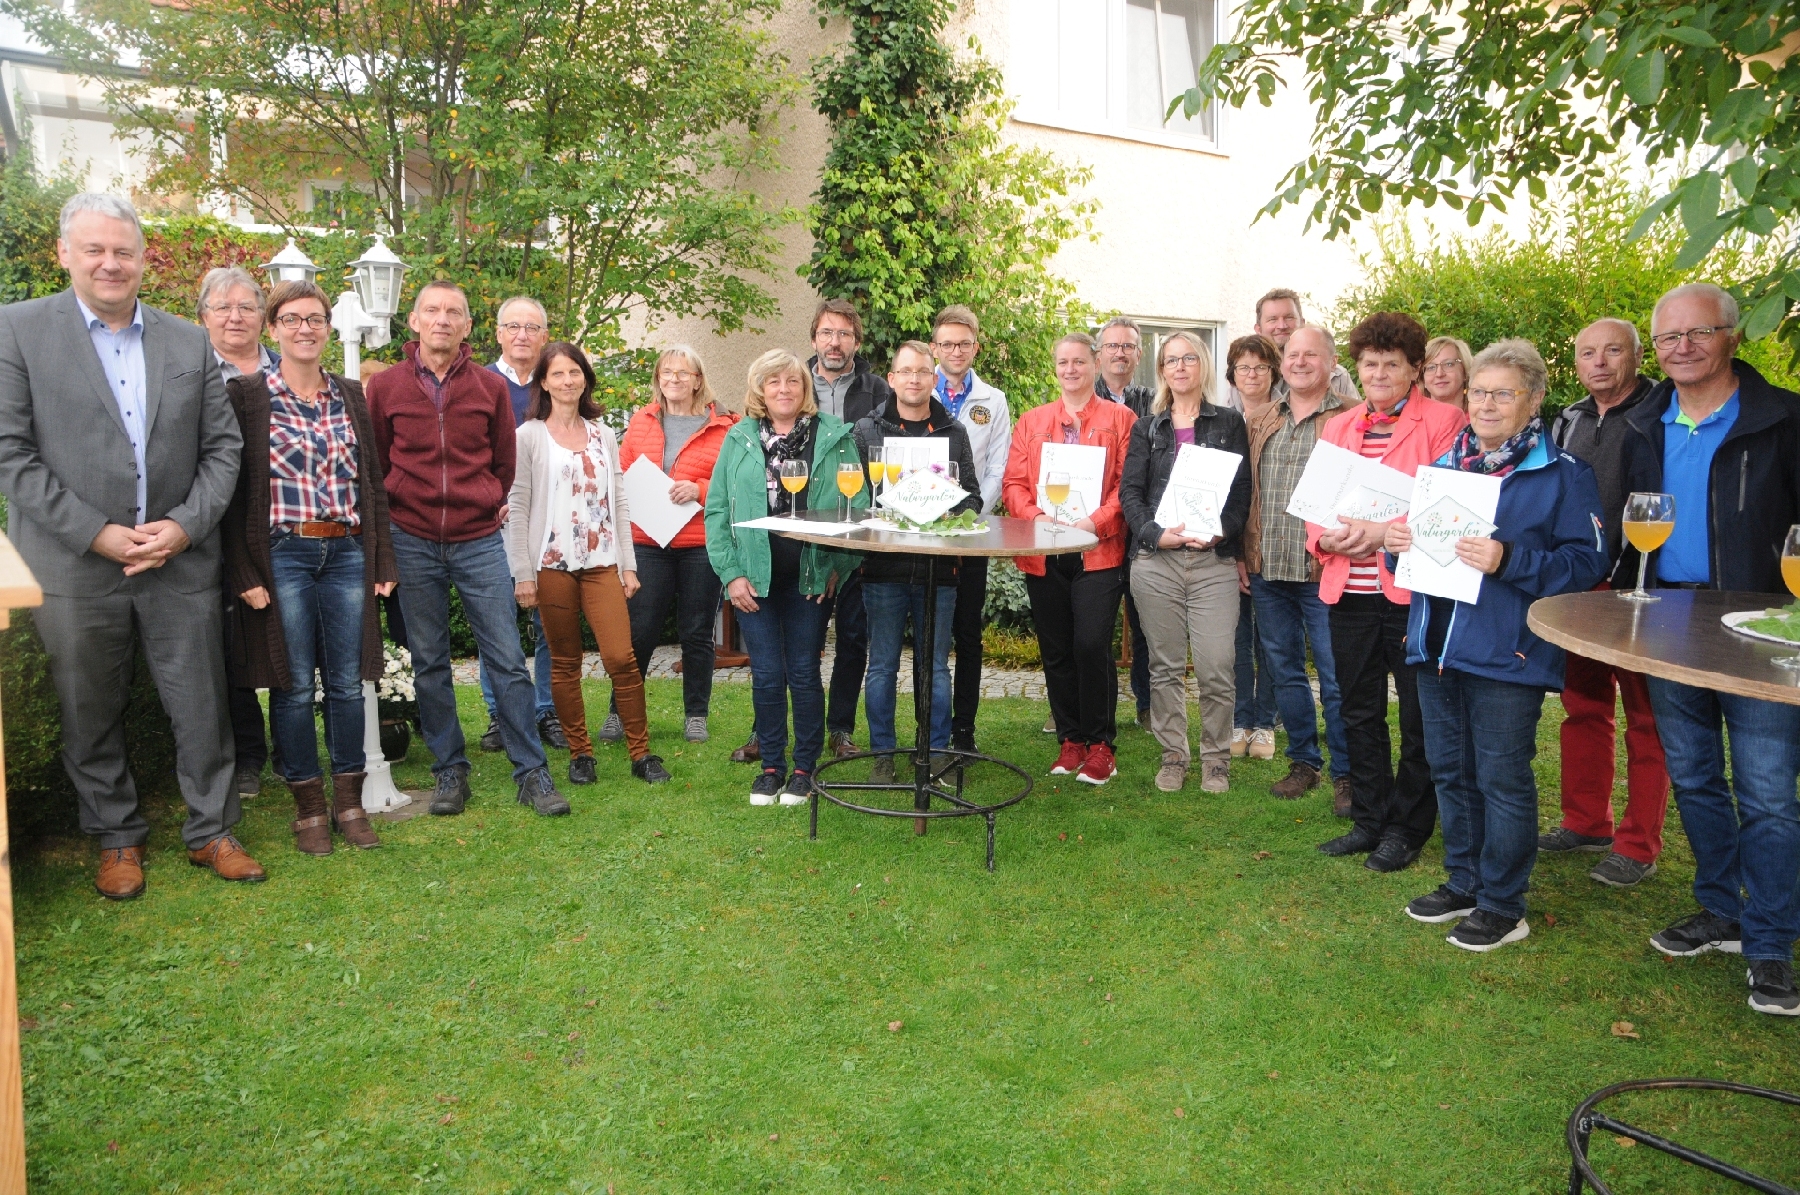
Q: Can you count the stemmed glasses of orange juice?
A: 7